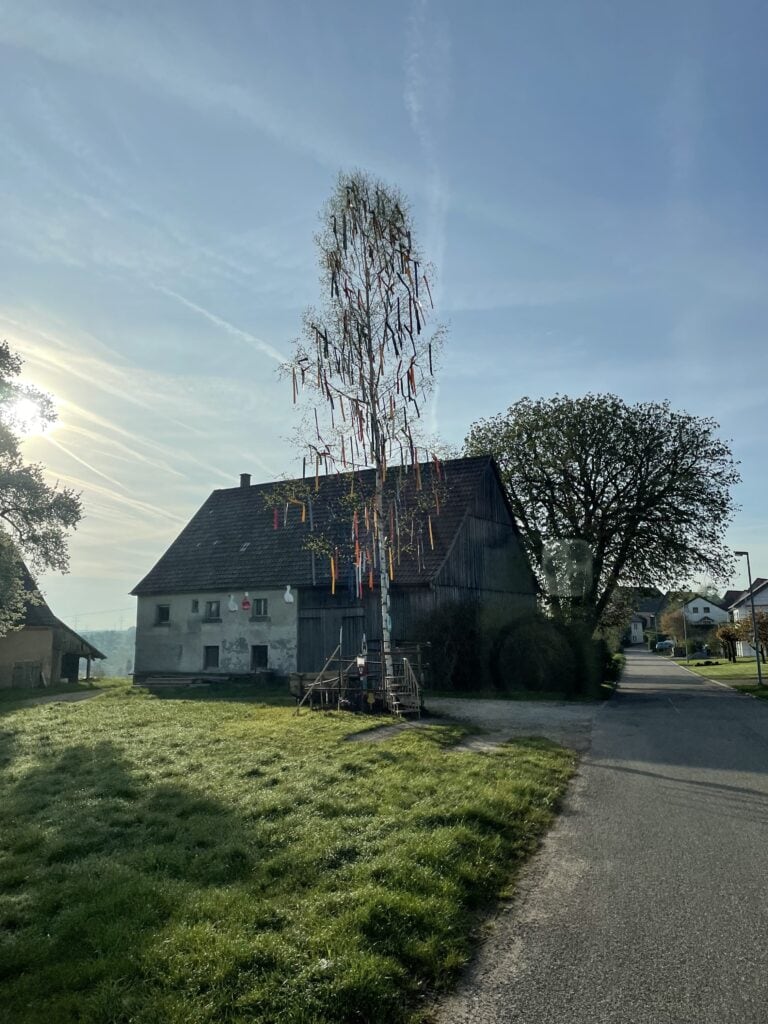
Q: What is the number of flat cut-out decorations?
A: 3